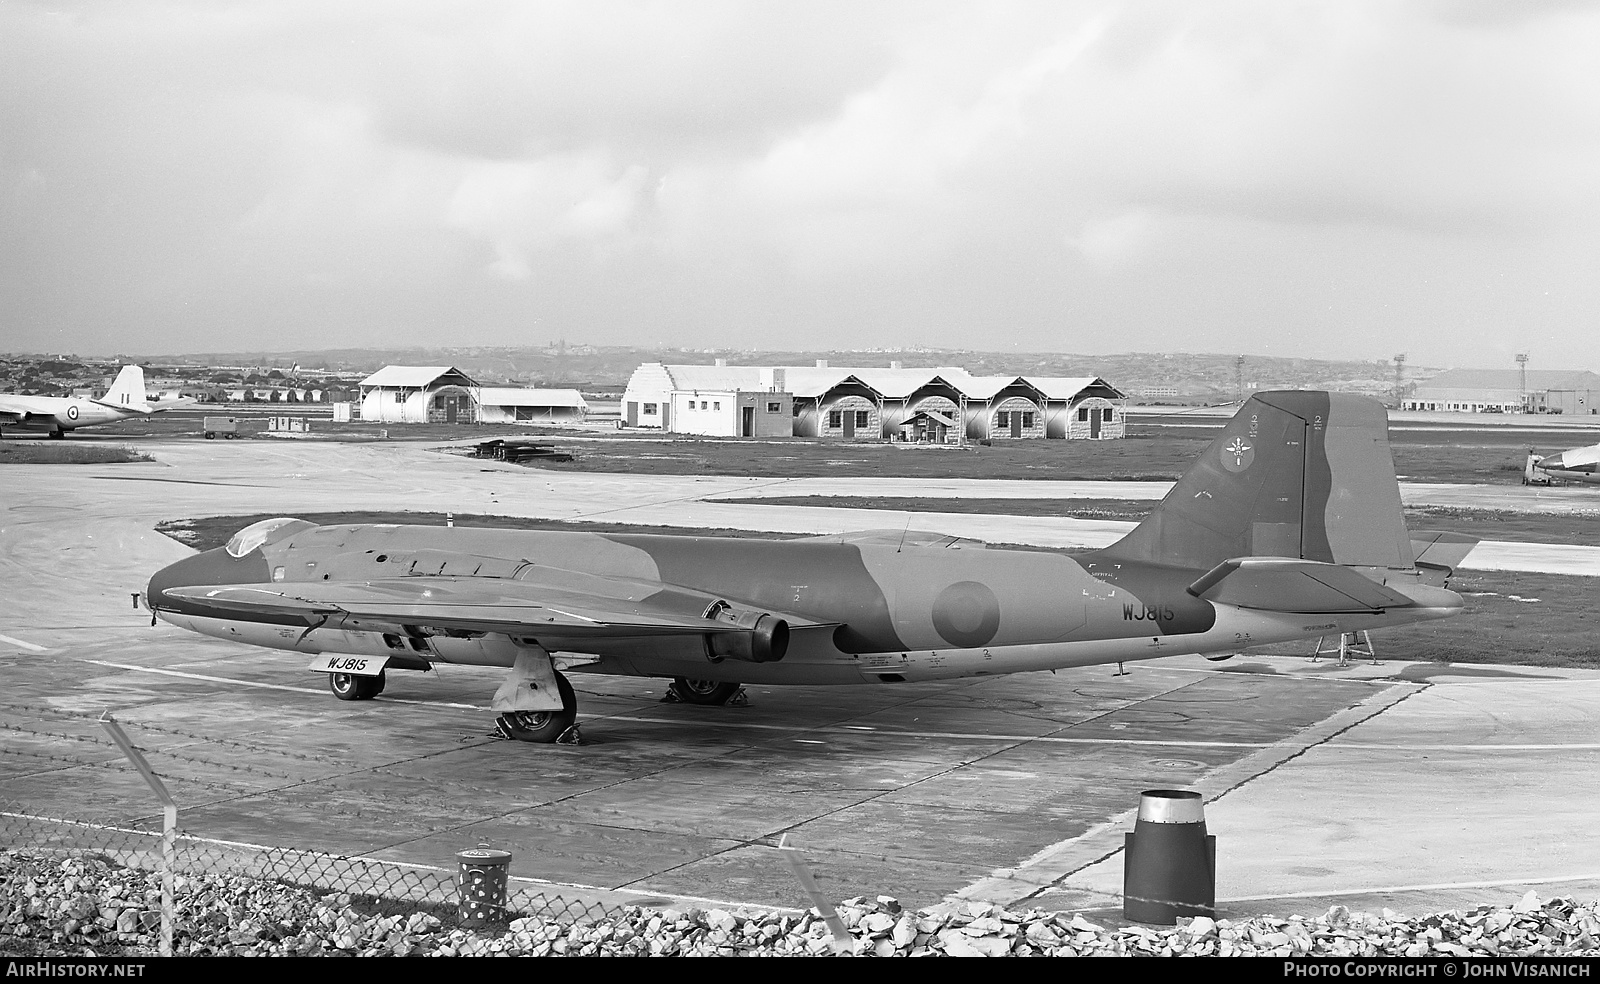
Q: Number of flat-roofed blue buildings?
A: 0